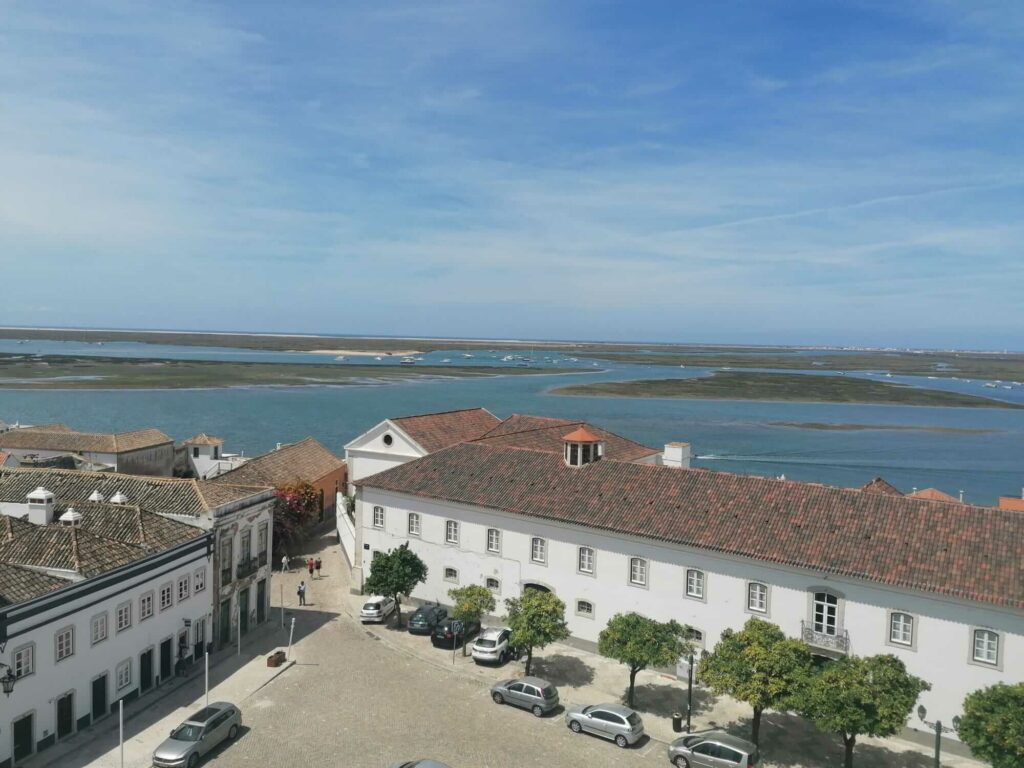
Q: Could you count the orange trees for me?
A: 7